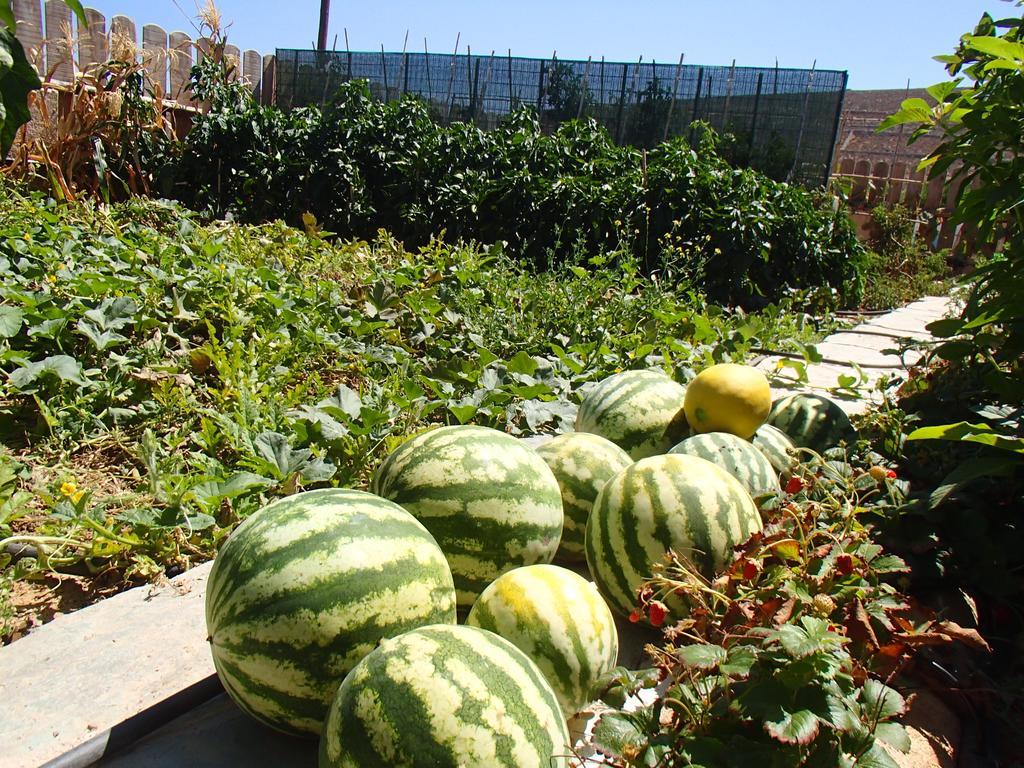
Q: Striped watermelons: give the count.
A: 10